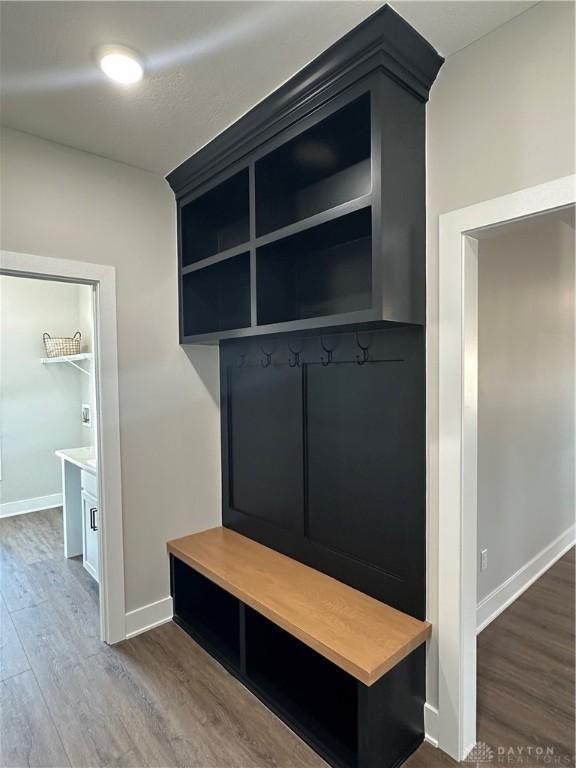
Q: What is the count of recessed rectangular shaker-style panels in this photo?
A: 2